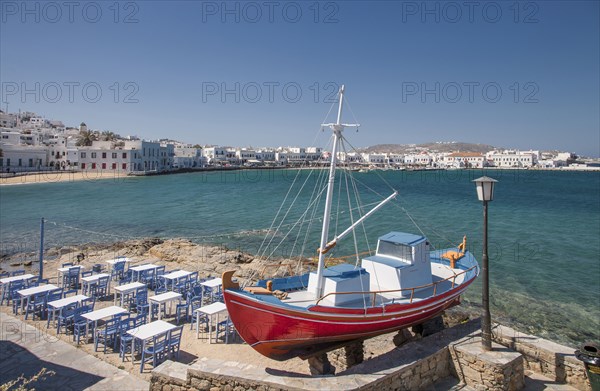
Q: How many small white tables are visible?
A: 14